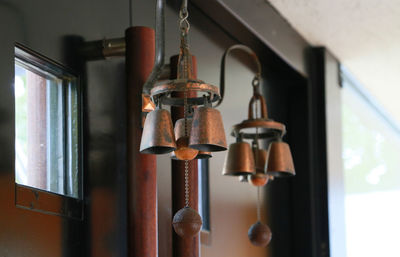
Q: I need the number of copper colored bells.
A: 6